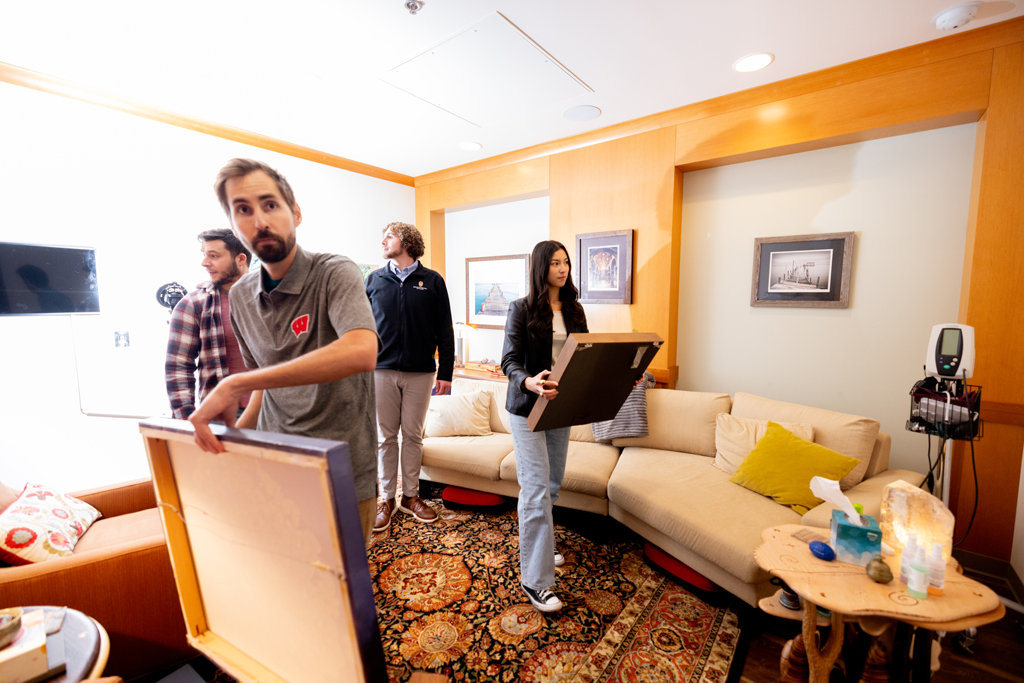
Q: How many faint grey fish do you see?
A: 0